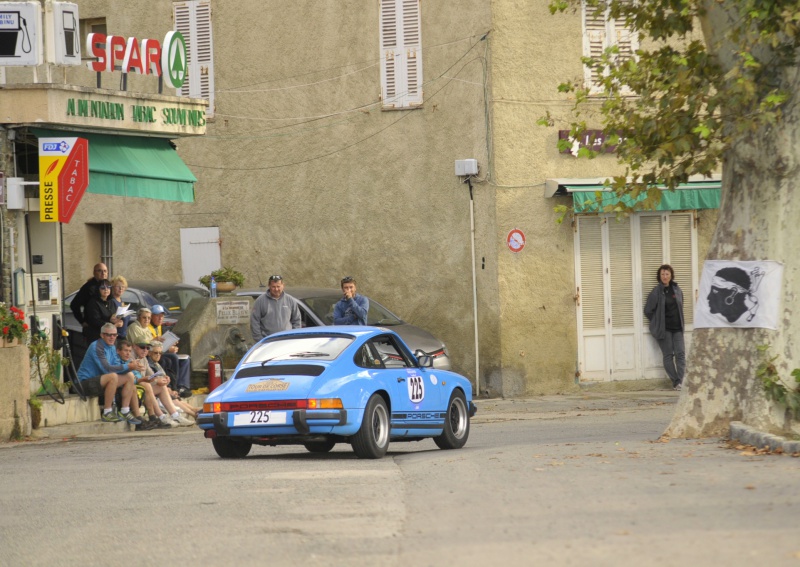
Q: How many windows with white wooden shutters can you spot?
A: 3